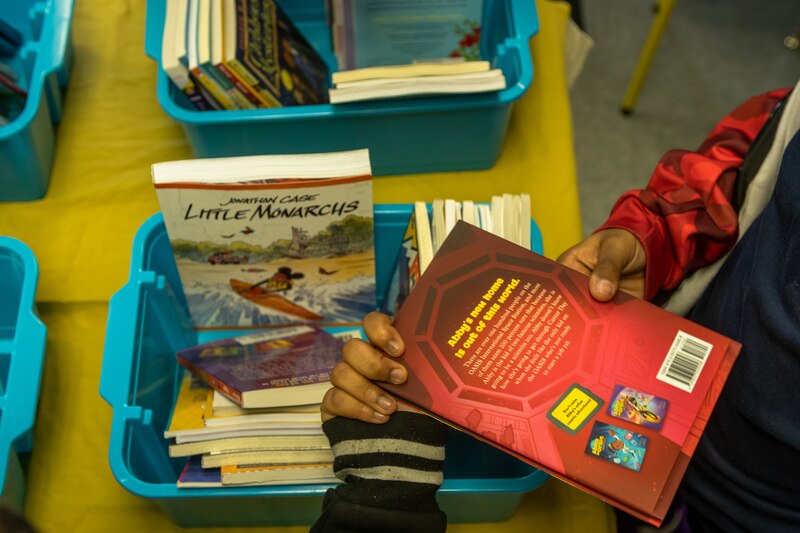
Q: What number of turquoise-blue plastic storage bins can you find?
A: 4